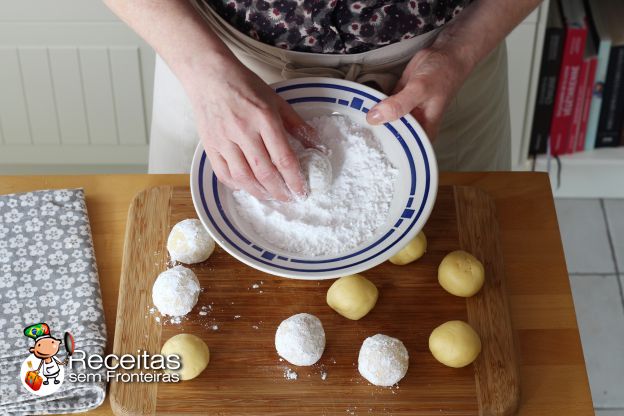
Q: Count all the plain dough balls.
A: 5